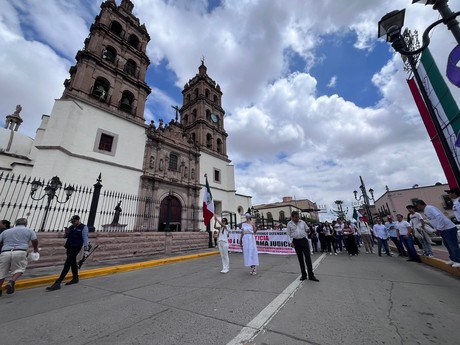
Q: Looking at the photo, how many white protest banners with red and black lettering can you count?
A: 1